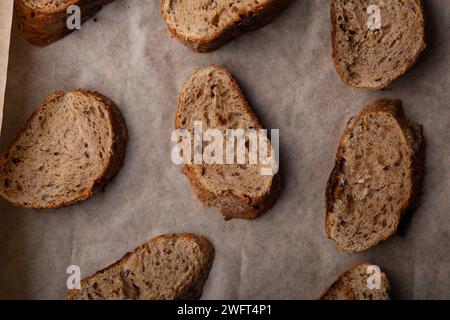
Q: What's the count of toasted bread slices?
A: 8